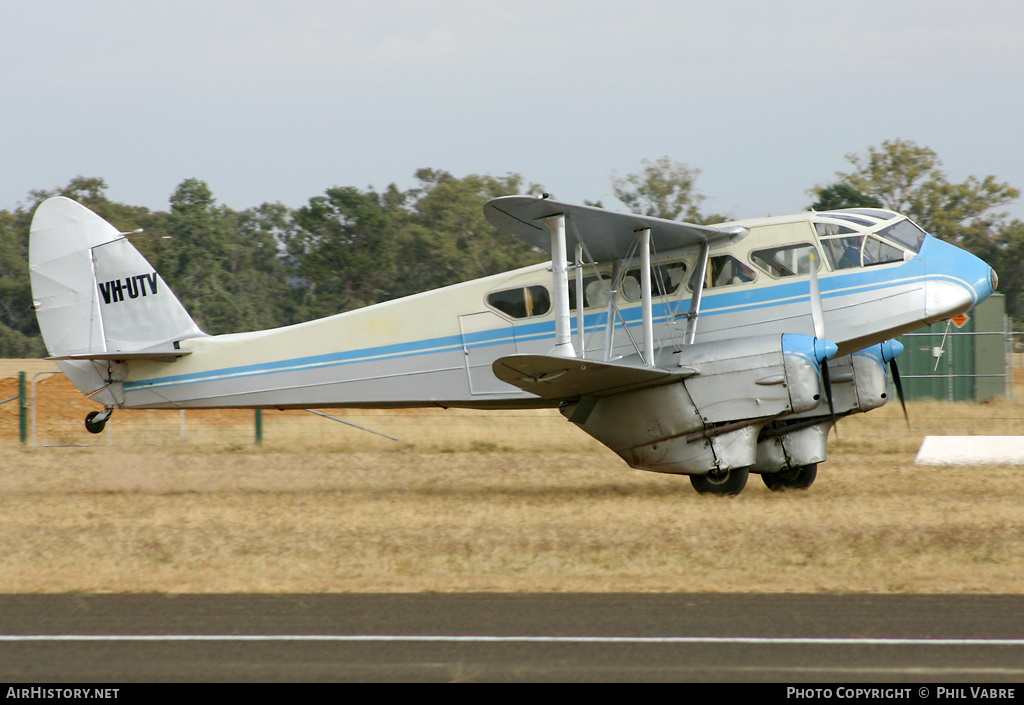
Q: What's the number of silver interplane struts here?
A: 5